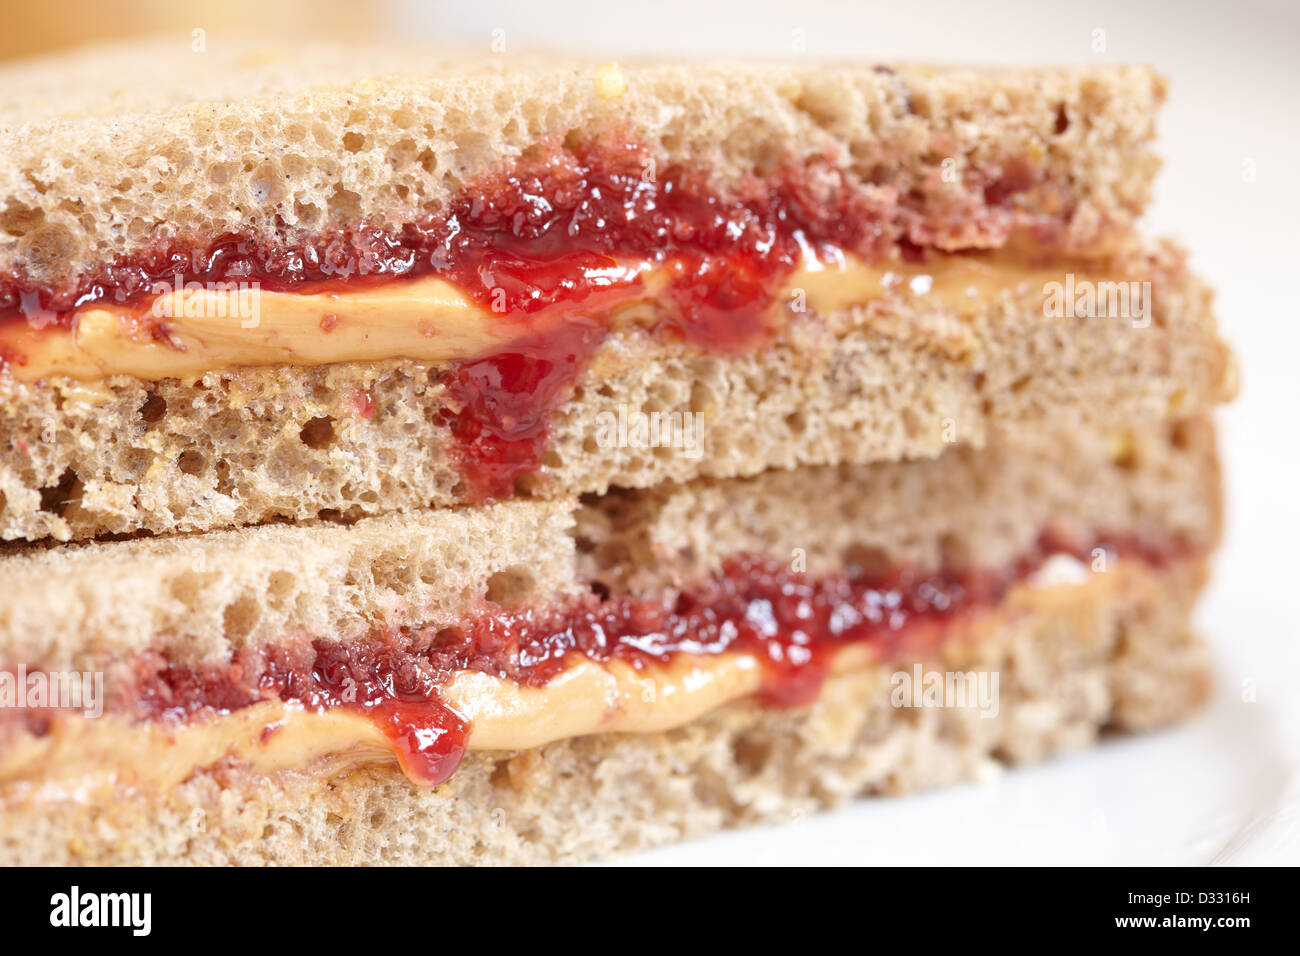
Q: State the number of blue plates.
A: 0